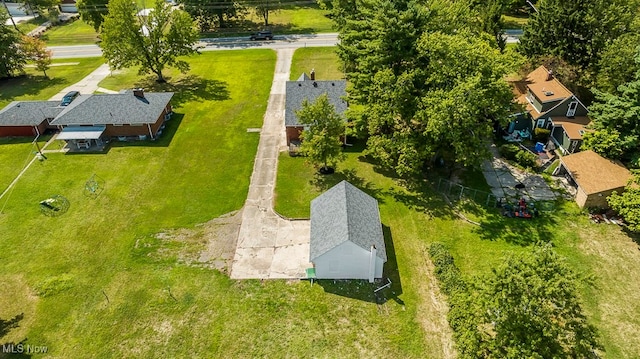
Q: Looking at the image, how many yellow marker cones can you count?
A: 0